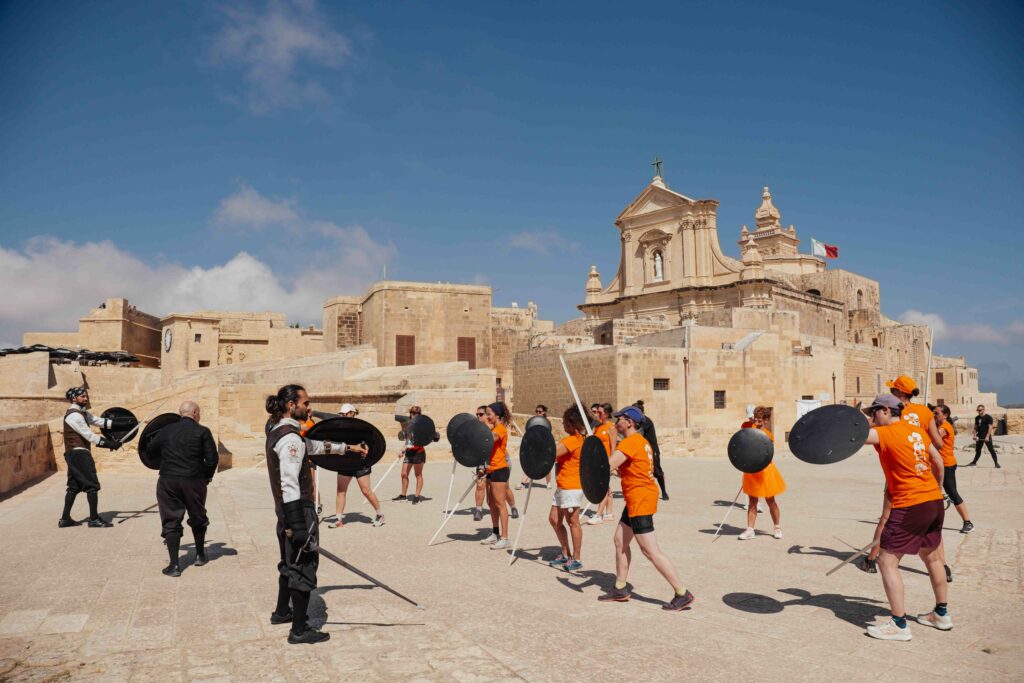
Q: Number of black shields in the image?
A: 11